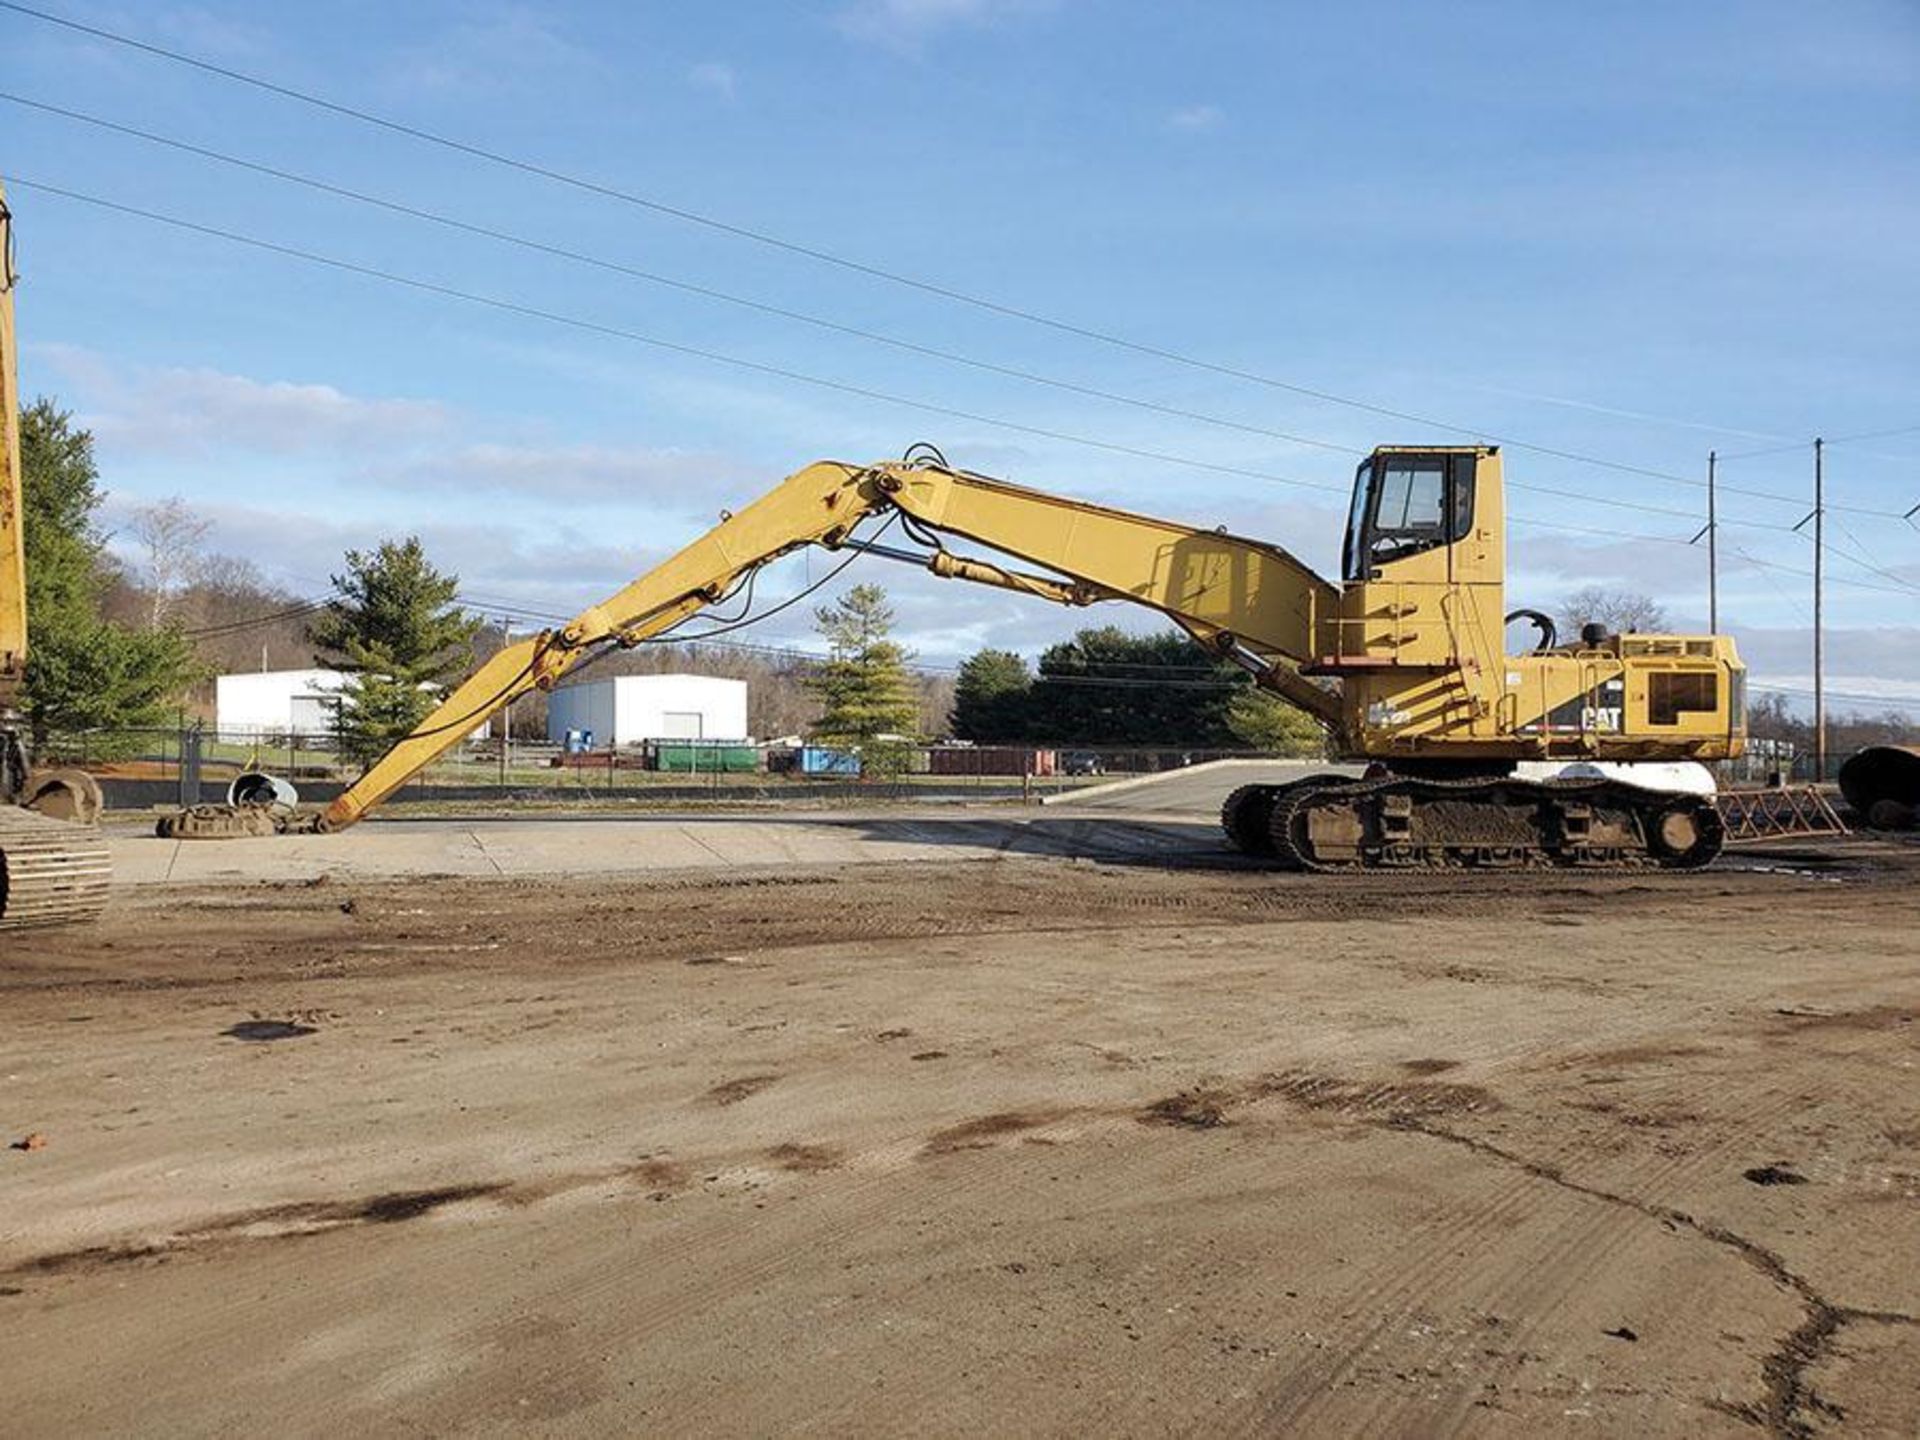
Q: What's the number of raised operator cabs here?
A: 1